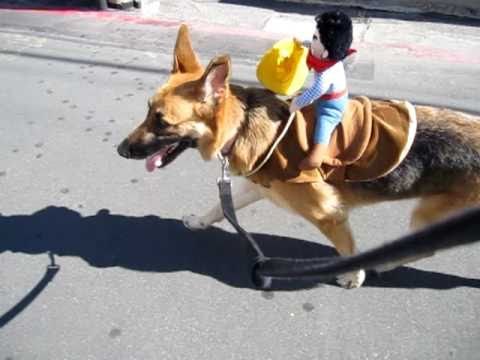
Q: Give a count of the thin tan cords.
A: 1